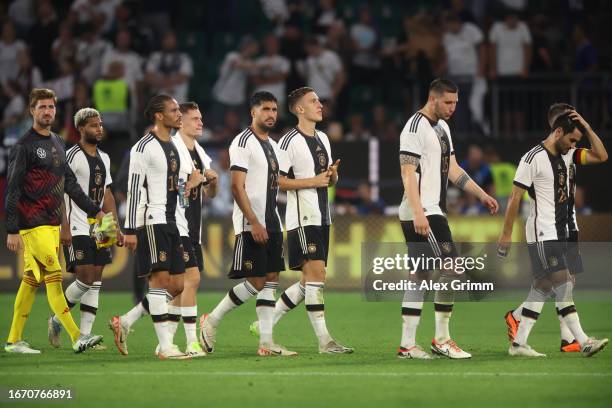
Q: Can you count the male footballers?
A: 9